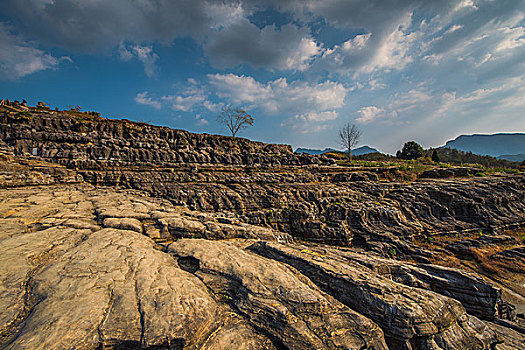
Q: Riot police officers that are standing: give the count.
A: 0